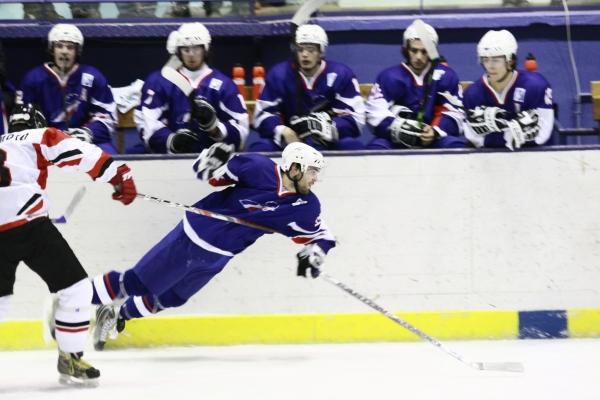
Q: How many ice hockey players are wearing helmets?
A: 7